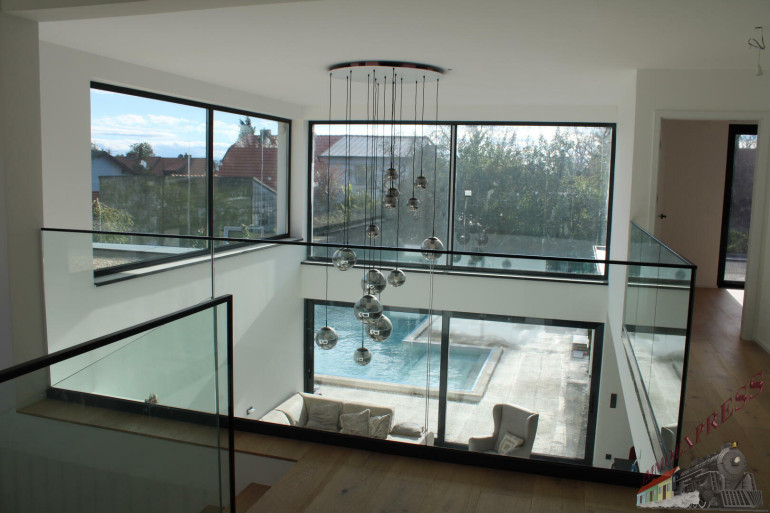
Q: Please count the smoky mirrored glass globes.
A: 14